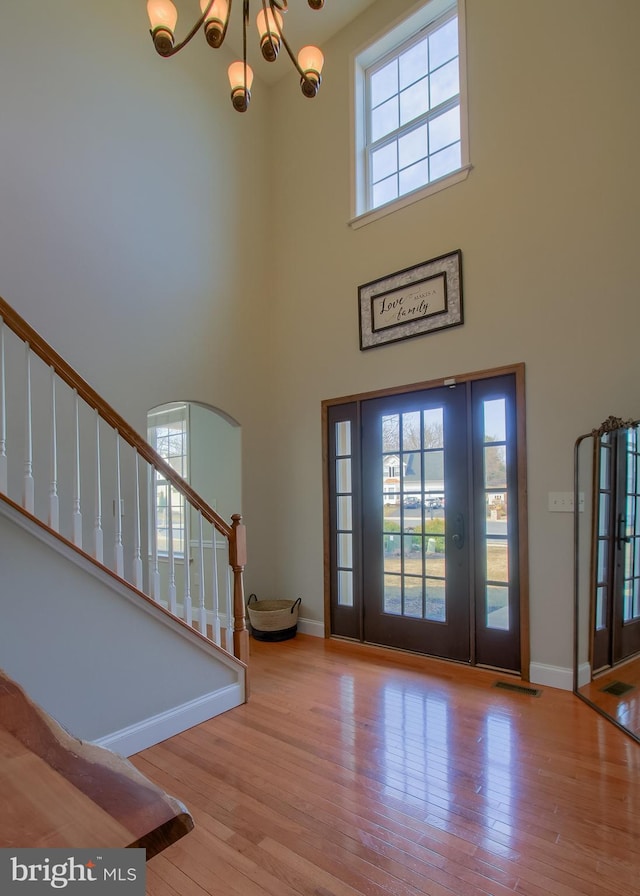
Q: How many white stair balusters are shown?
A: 13